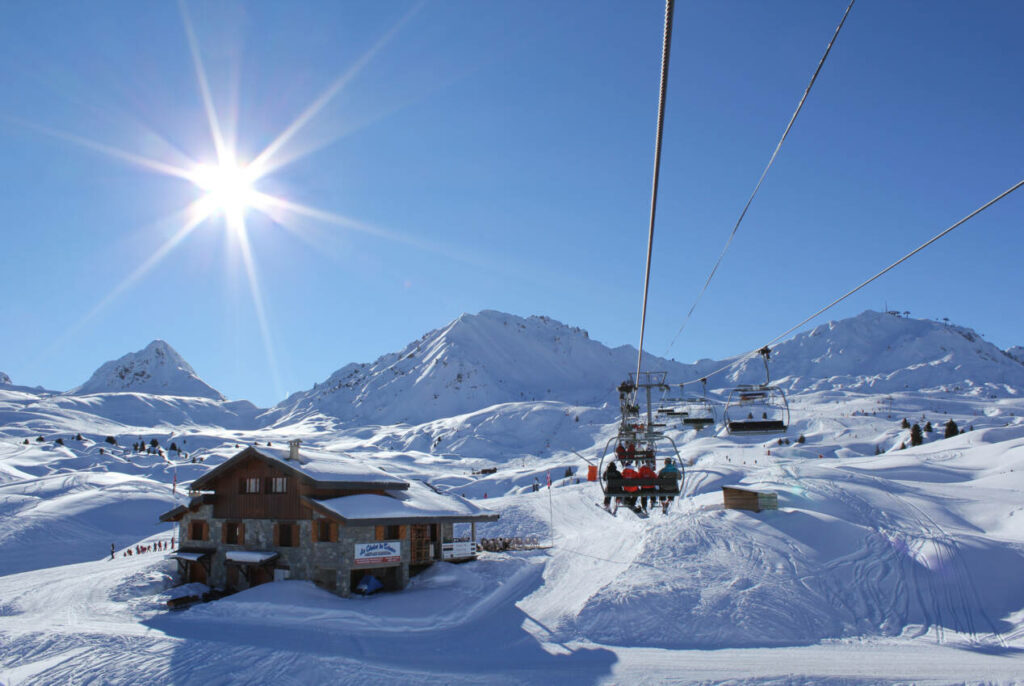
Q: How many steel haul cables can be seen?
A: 3